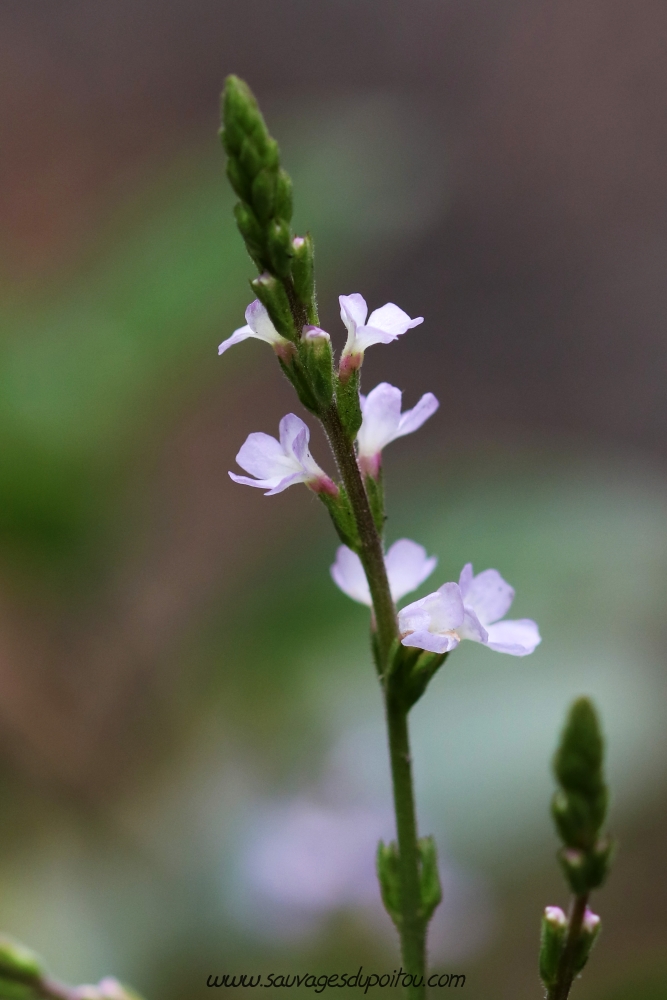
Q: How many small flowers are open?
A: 7